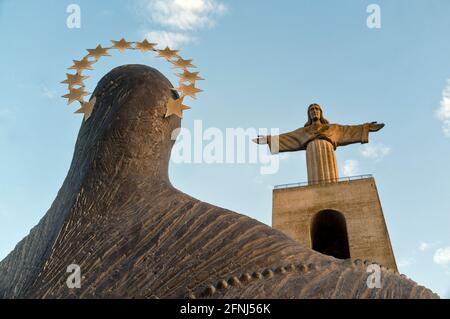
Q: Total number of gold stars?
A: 12